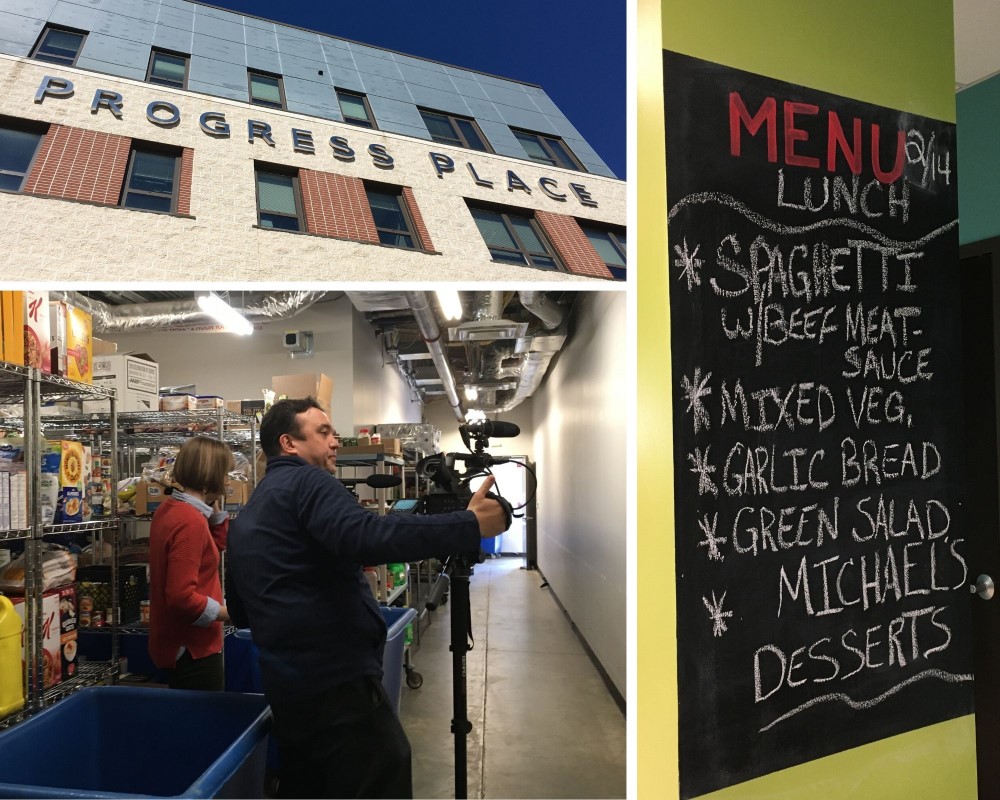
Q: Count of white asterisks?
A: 5